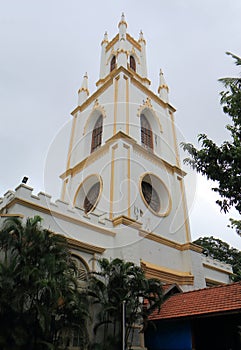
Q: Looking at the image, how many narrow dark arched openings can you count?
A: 4